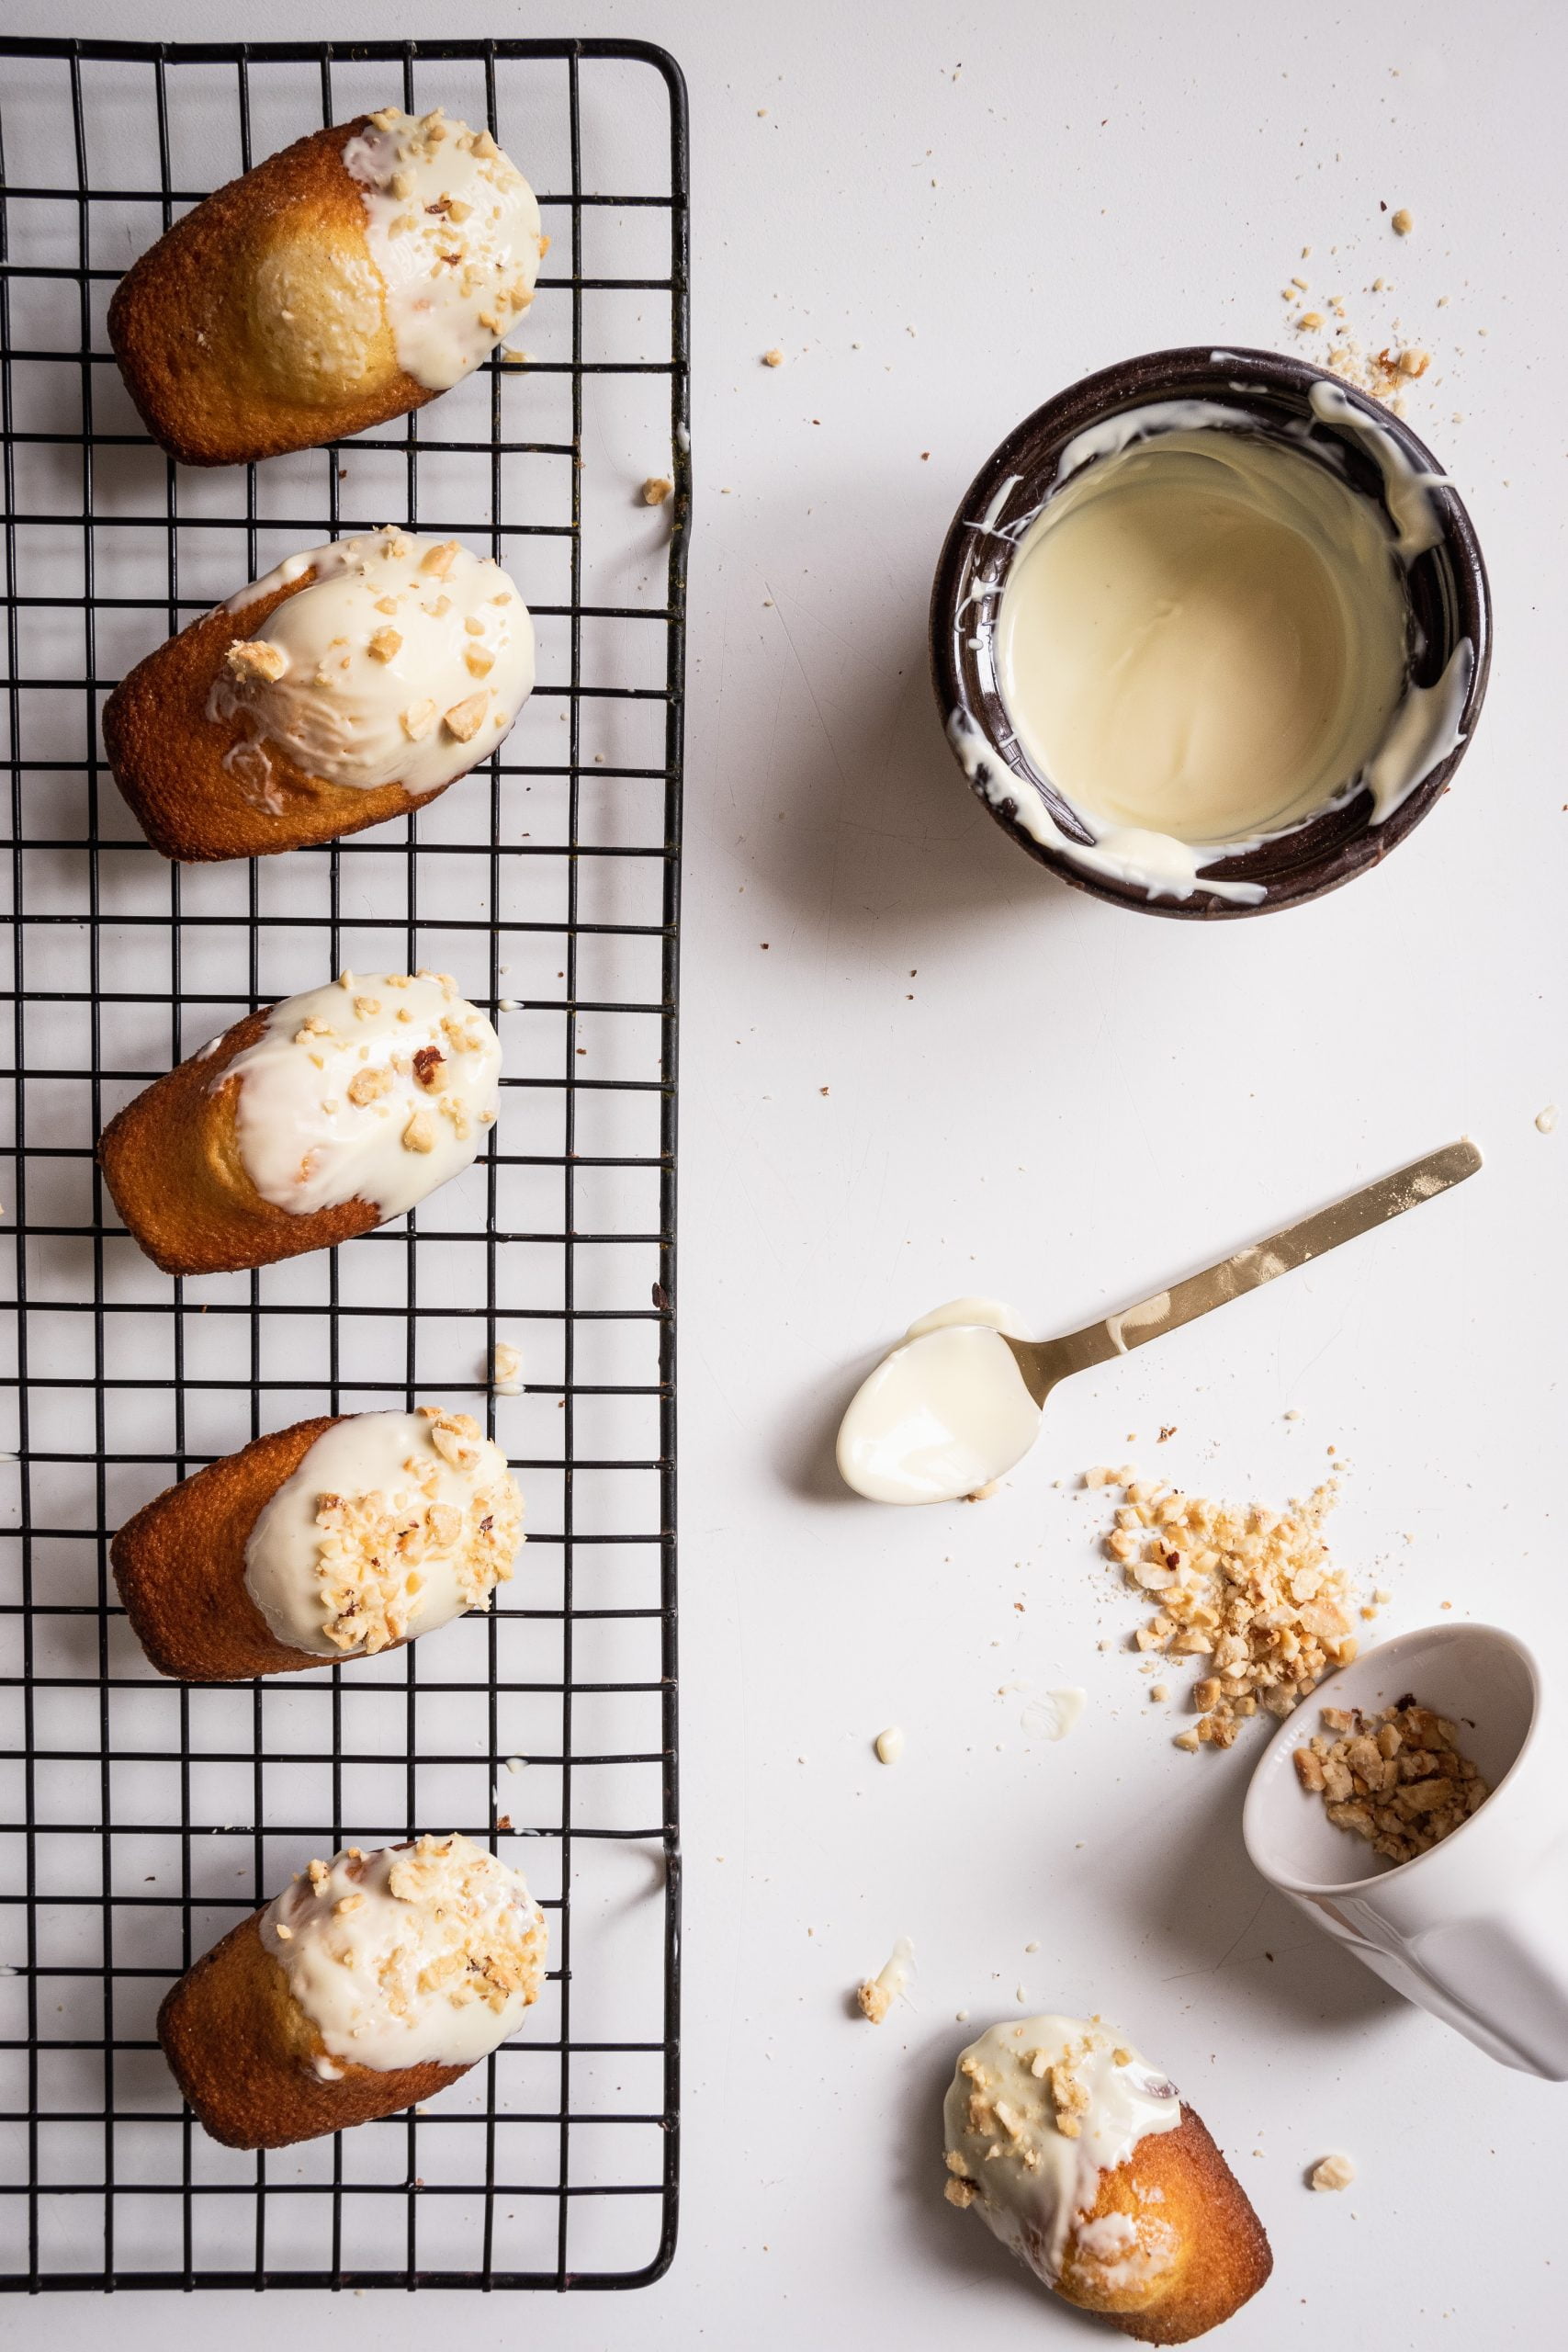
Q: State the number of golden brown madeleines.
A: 6